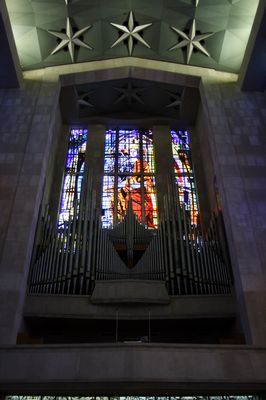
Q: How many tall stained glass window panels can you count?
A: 3